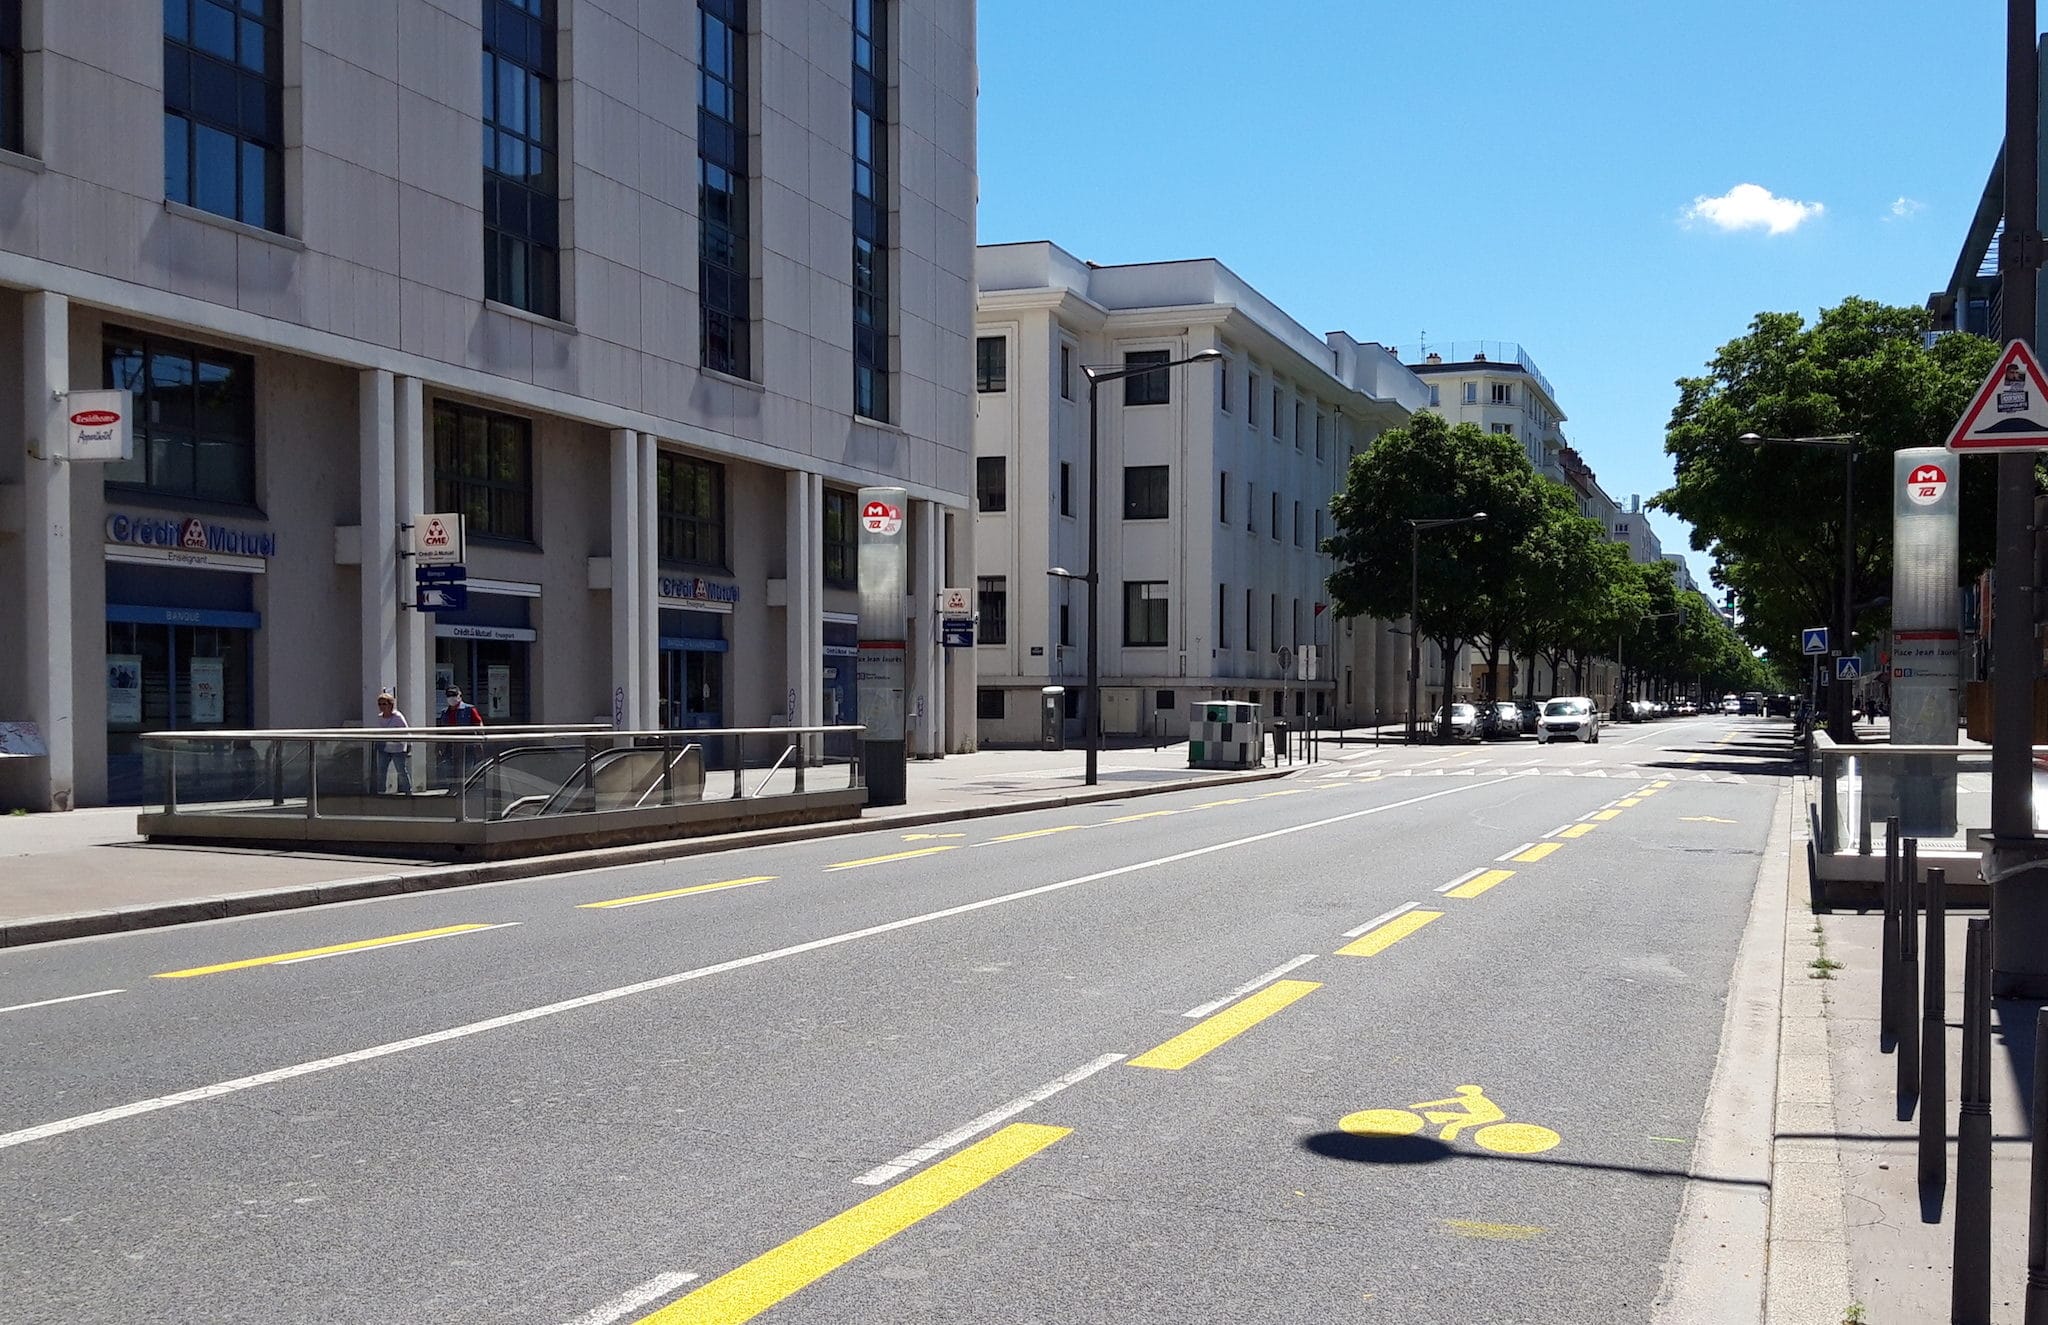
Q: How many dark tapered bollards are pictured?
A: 5